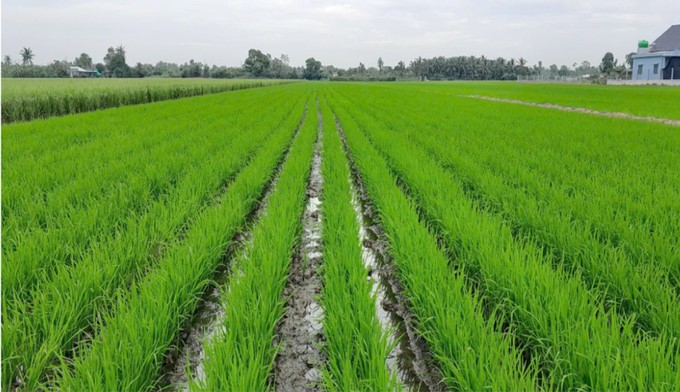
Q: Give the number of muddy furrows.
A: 3